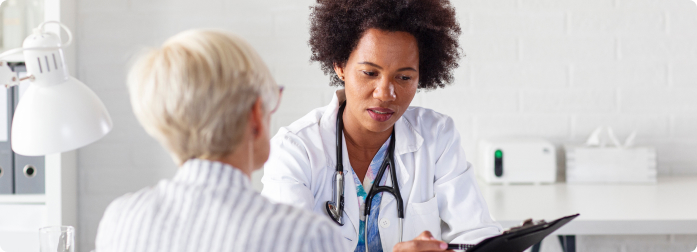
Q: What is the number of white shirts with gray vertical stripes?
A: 1